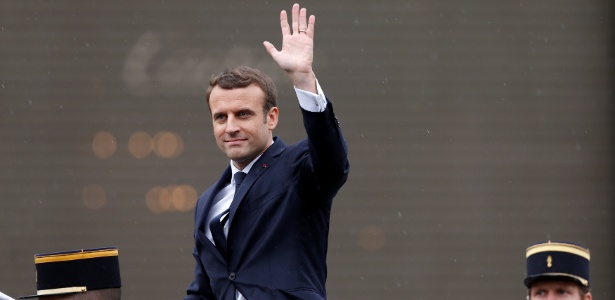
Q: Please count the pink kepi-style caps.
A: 0